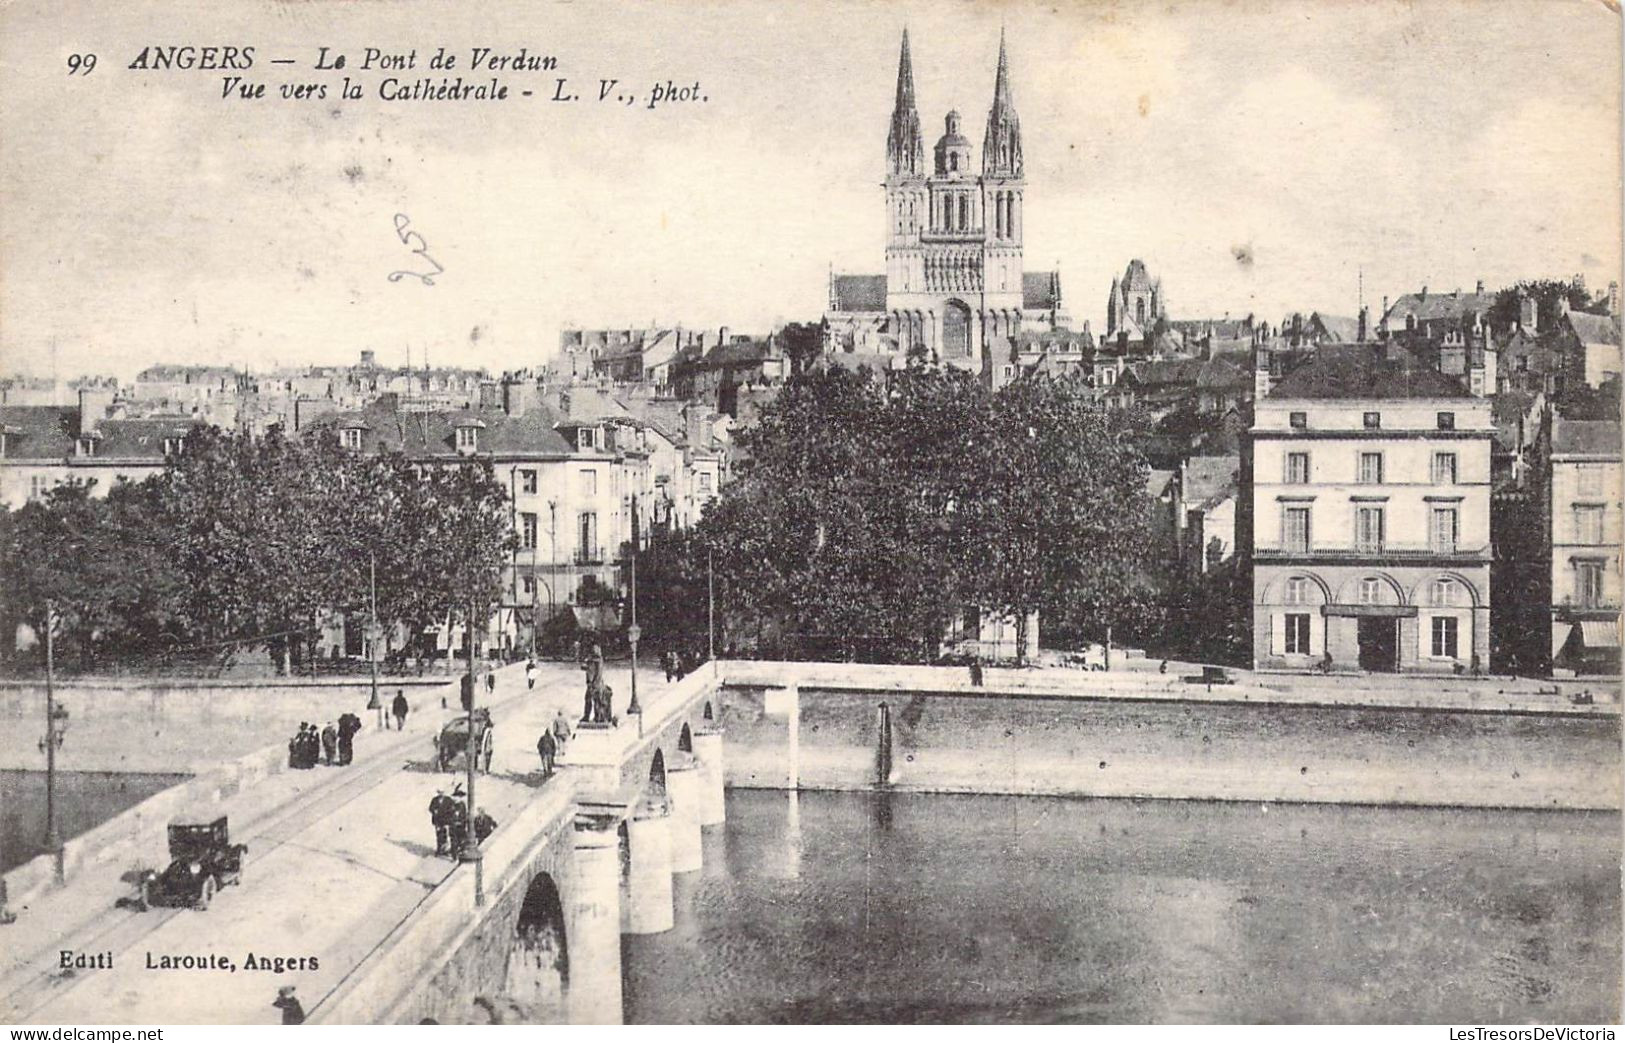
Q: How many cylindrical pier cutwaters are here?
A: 4